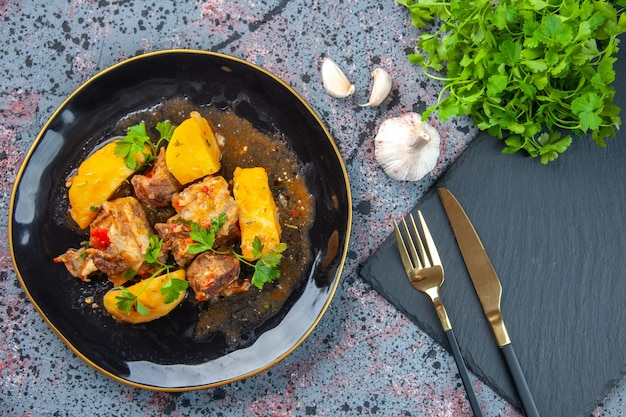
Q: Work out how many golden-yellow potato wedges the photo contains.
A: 4